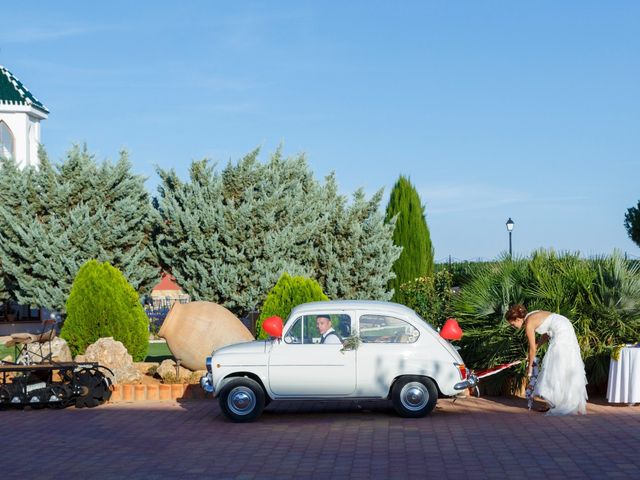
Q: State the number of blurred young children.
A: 0